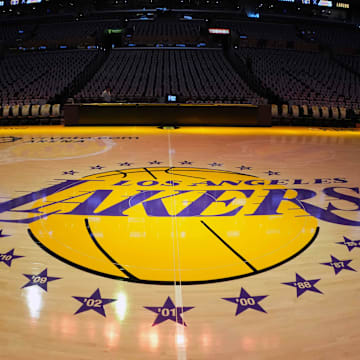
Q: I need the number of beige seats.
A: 14